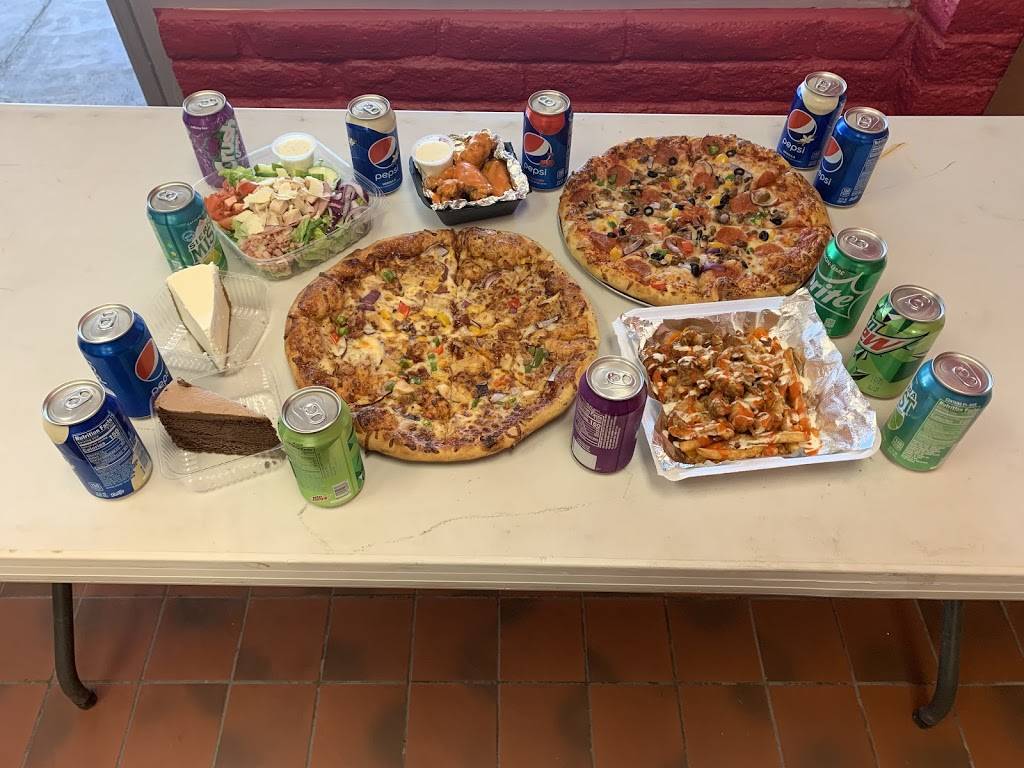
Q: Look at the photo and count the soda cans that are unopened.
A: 13